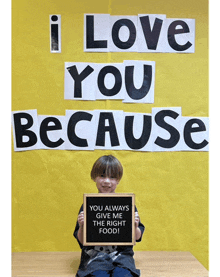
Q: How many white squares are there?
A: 15